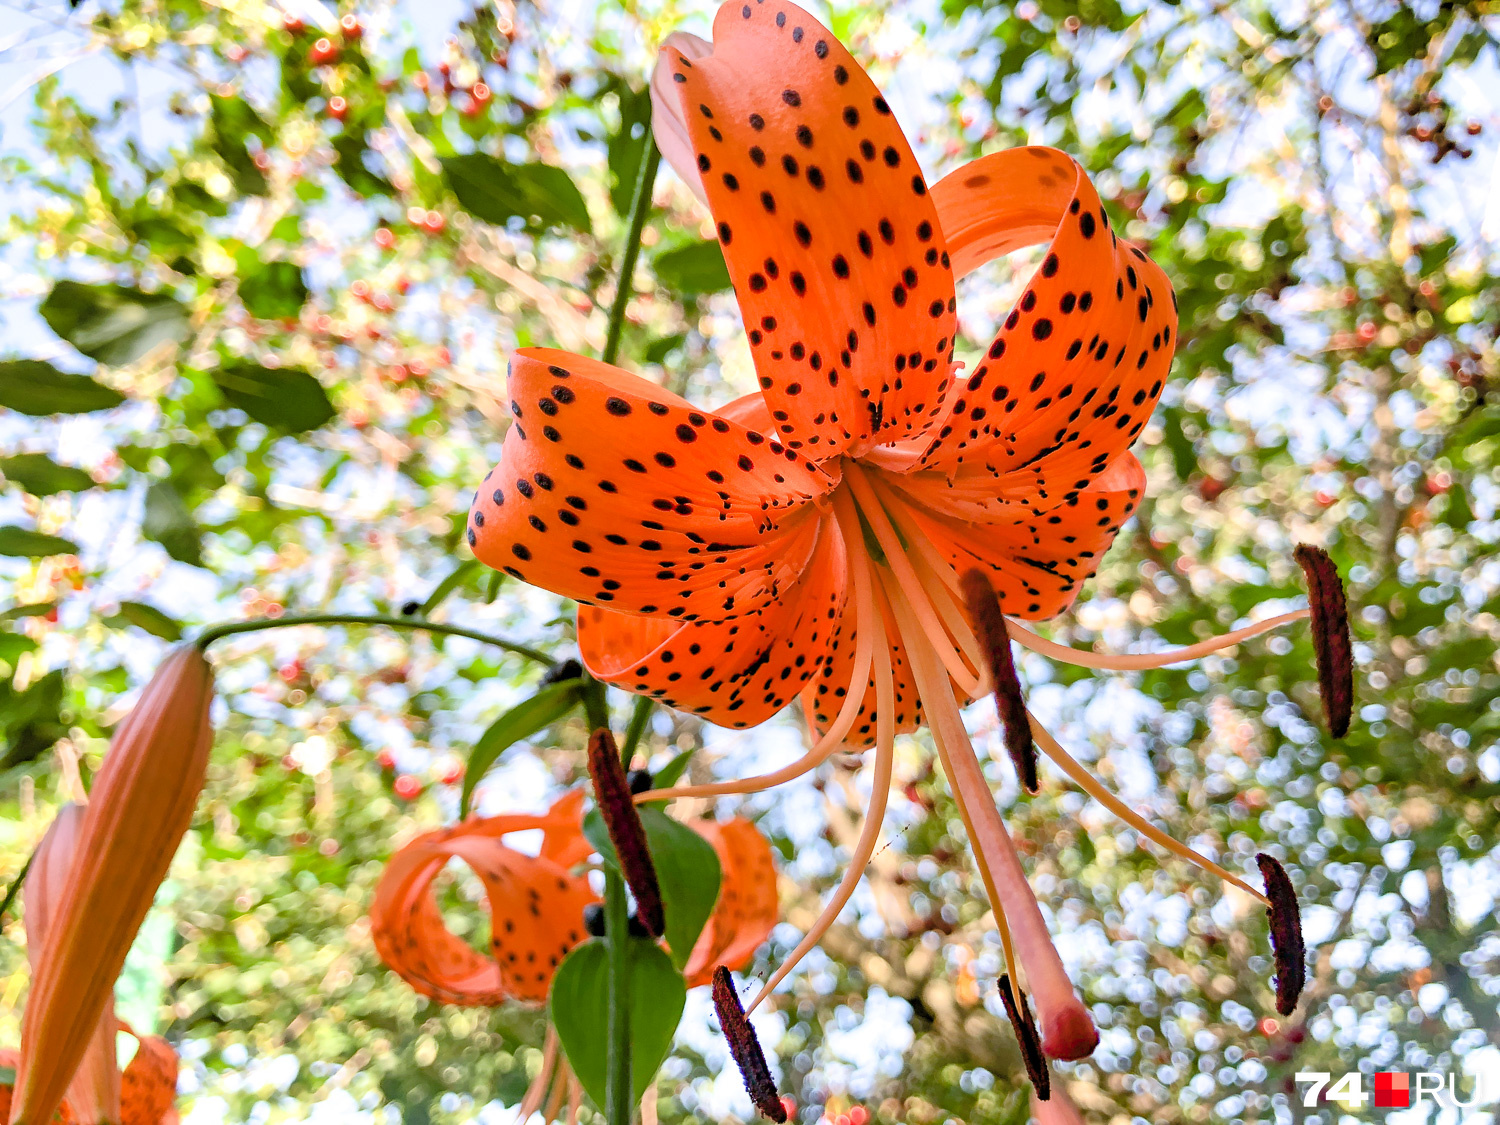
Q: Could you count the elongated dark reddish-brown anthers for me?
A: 6